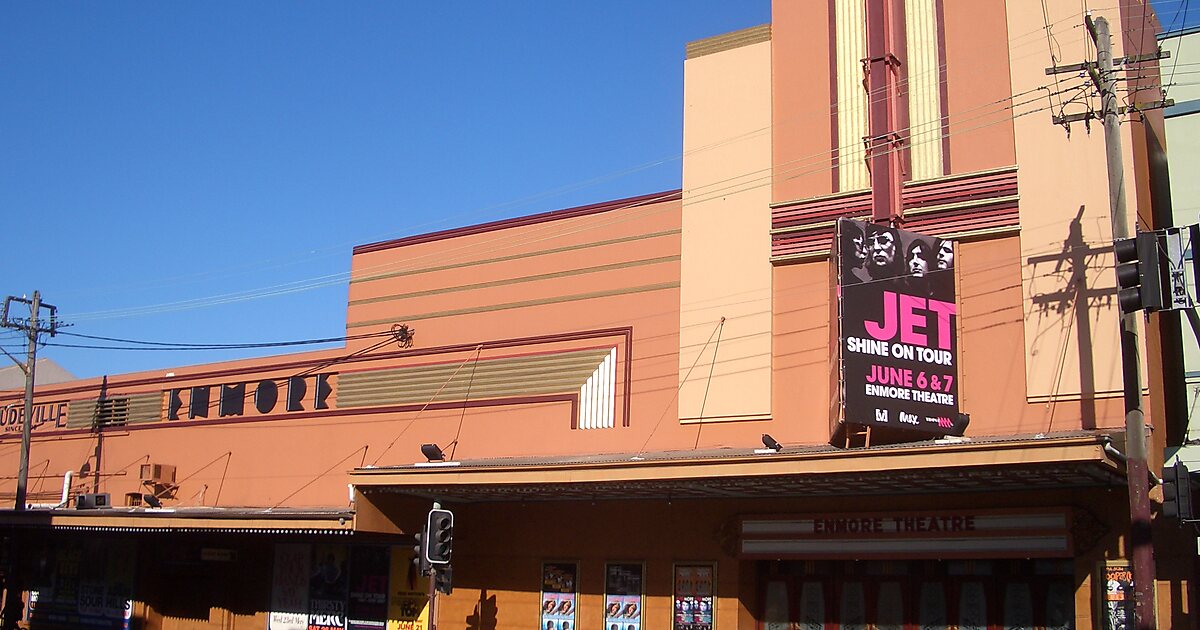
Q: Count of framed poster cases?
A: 4